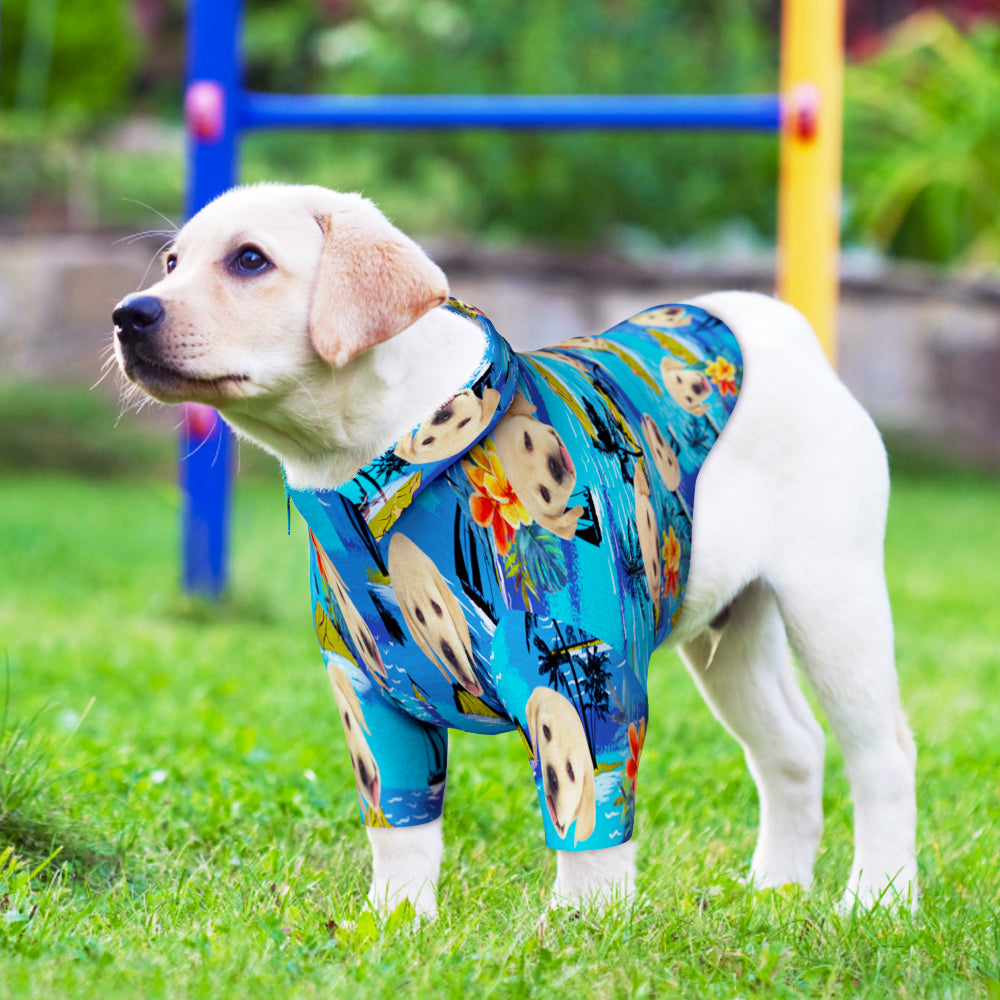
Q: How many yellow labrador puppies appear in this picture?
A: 1